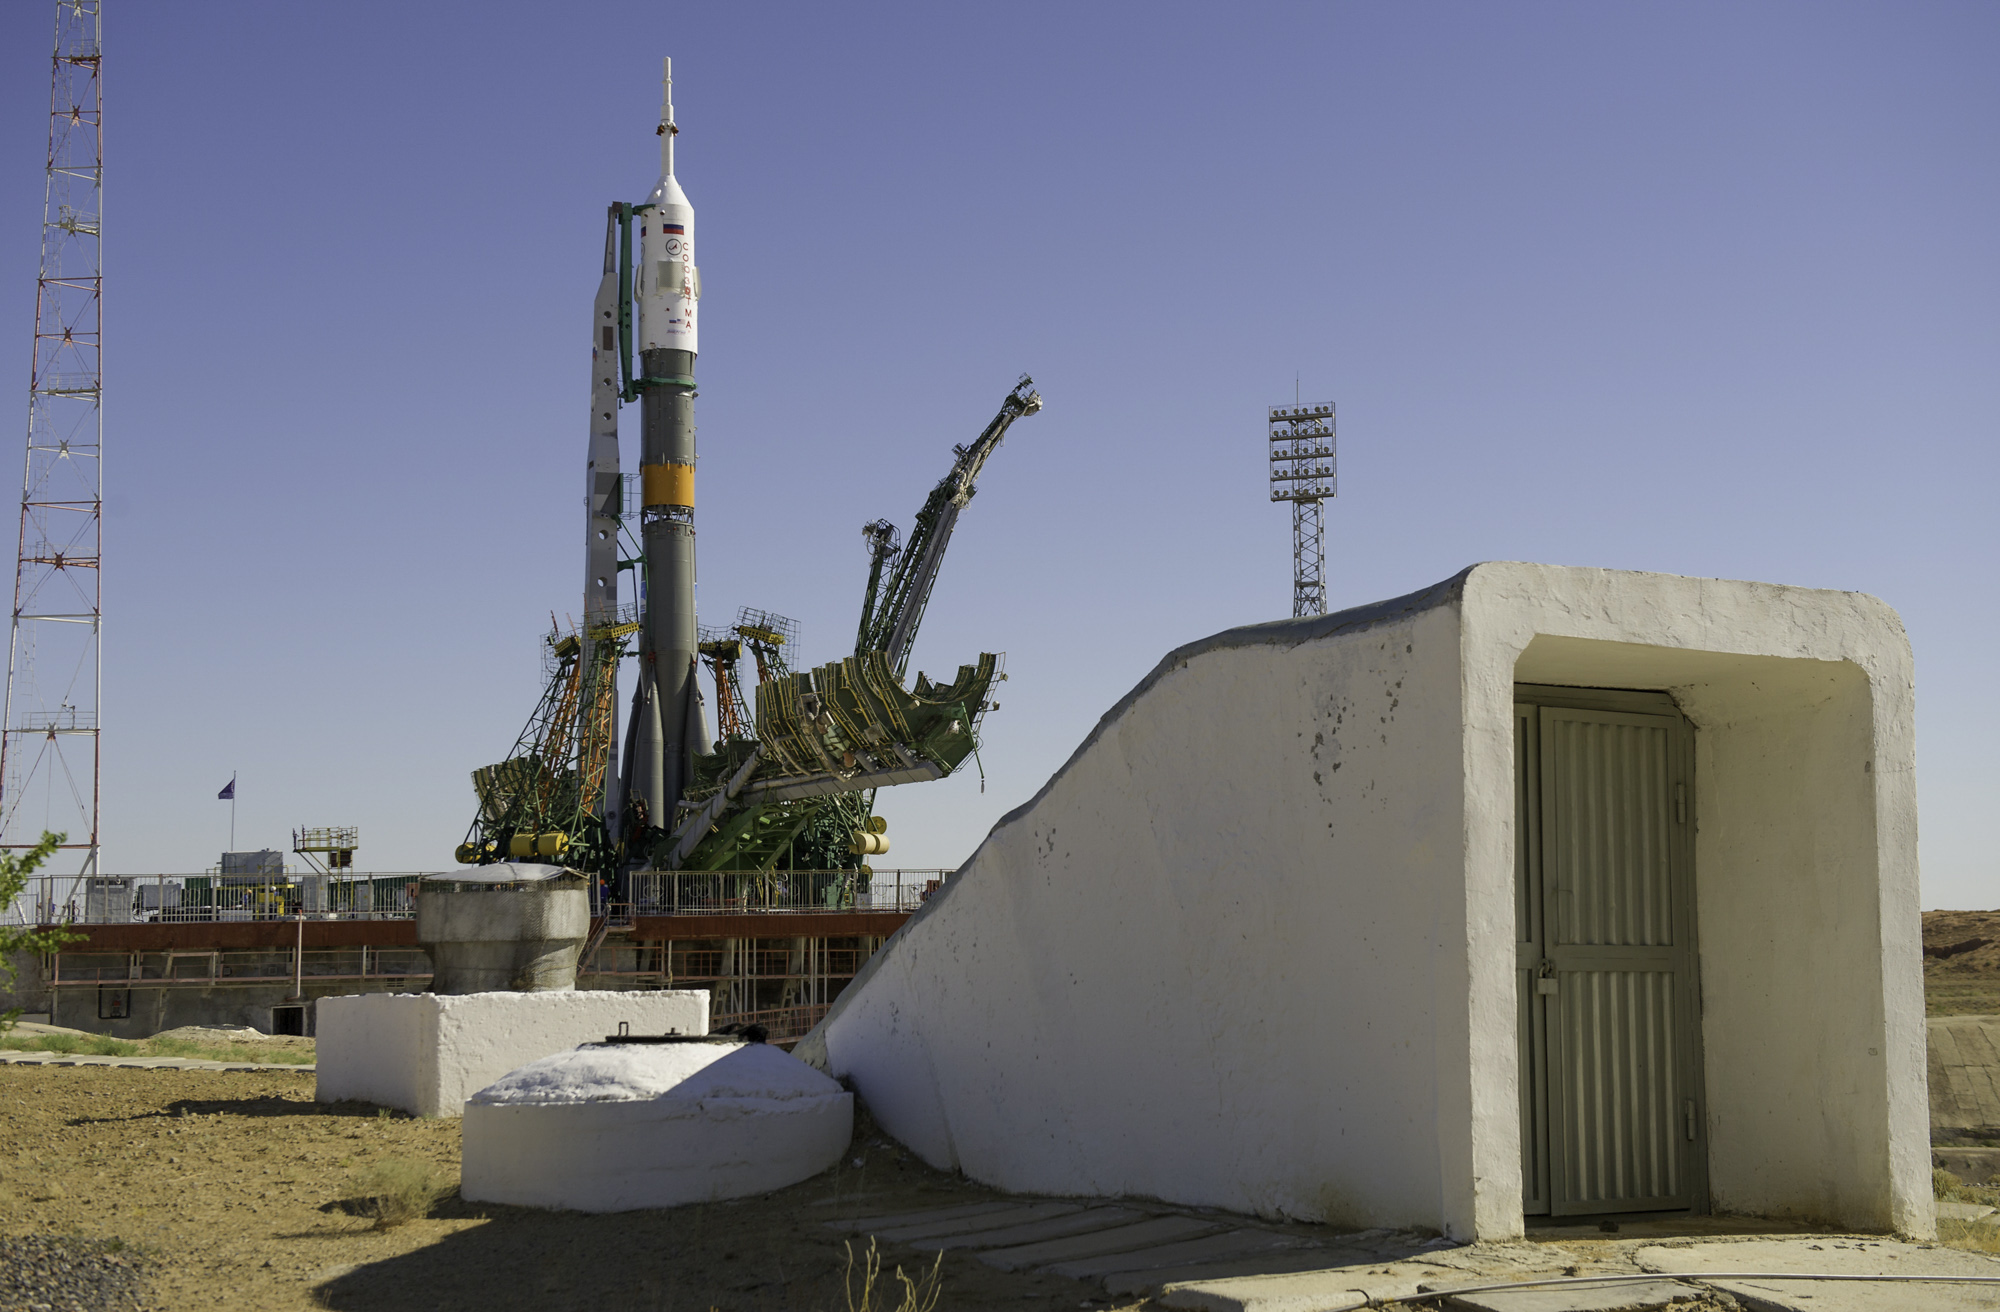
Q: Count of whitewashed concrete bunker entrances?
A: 1